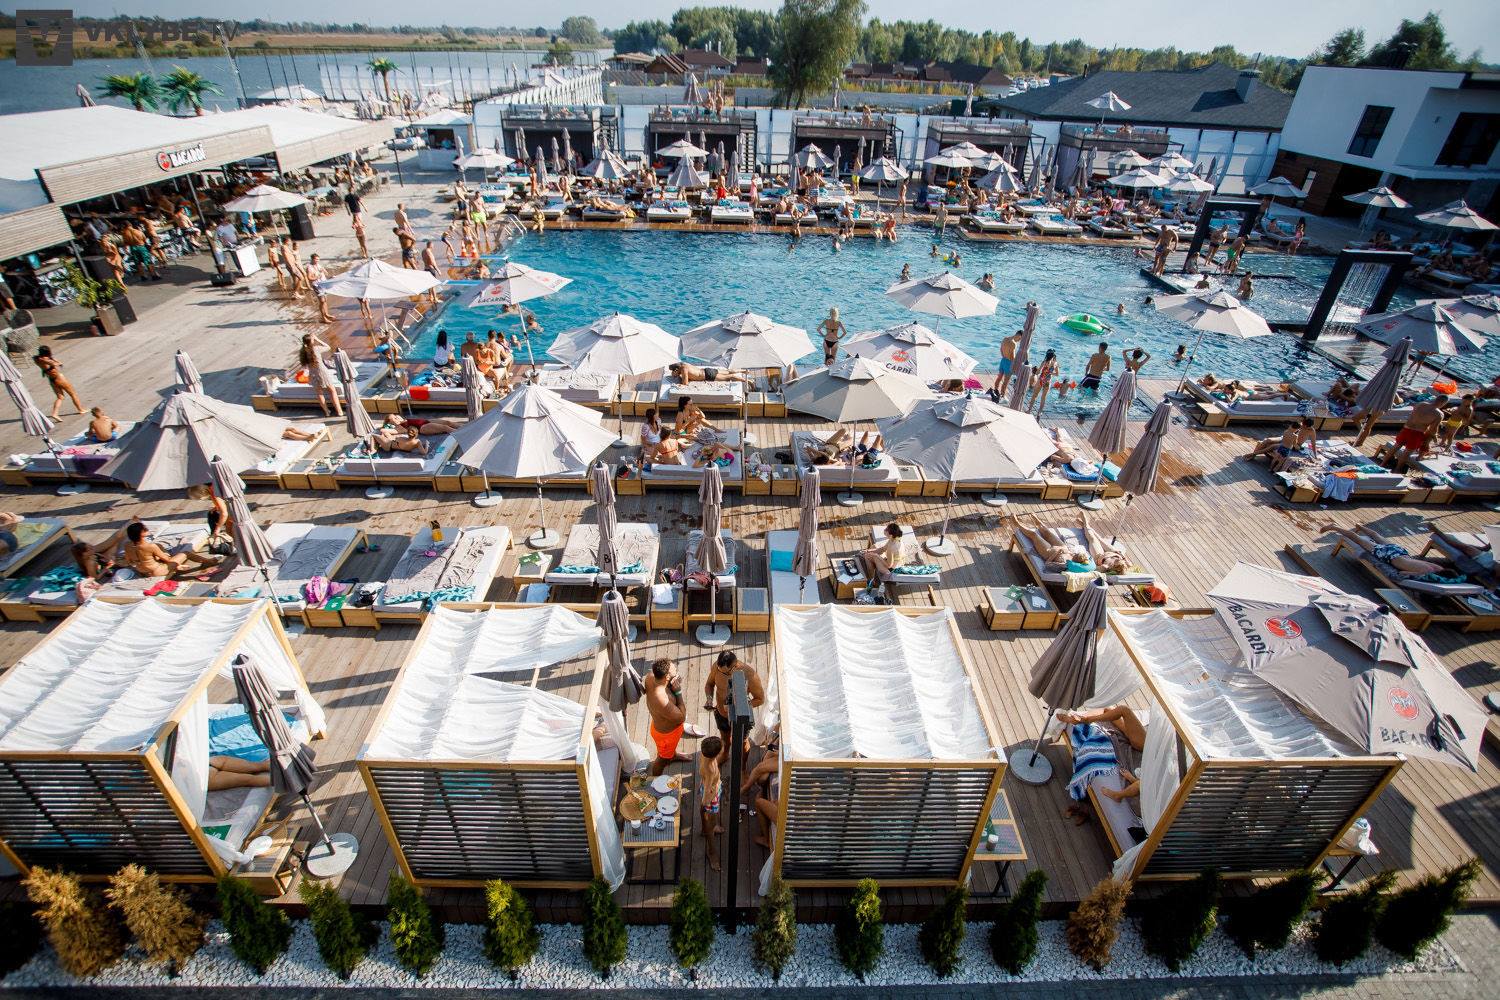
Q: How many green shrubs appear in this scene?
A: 14